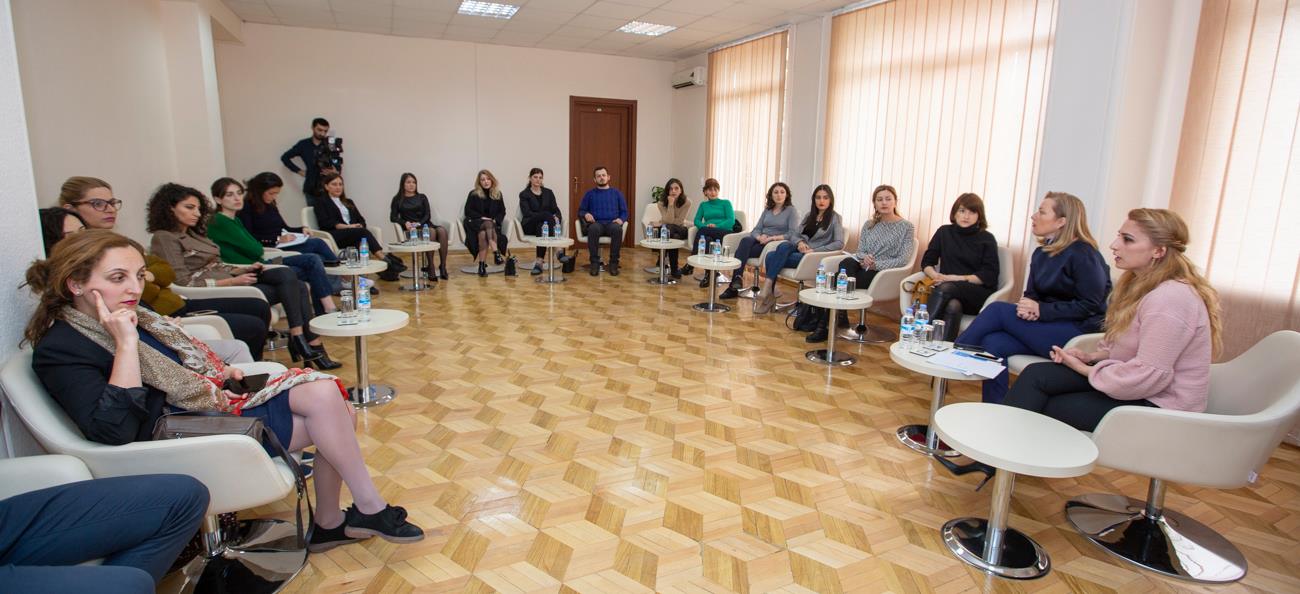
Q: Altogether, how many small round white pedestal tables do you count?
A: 9